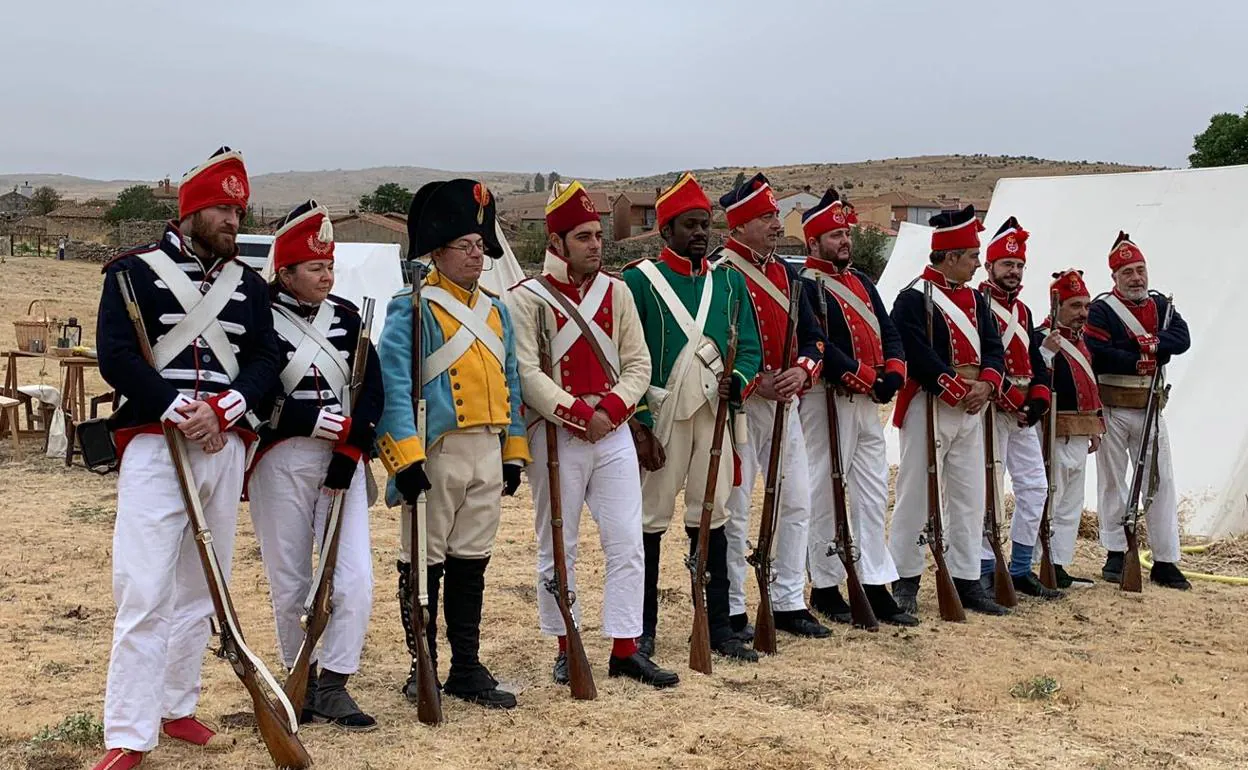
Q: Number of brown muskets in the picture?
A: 11